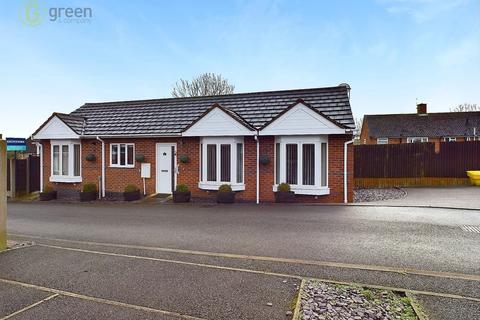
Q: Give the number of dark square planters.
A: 6